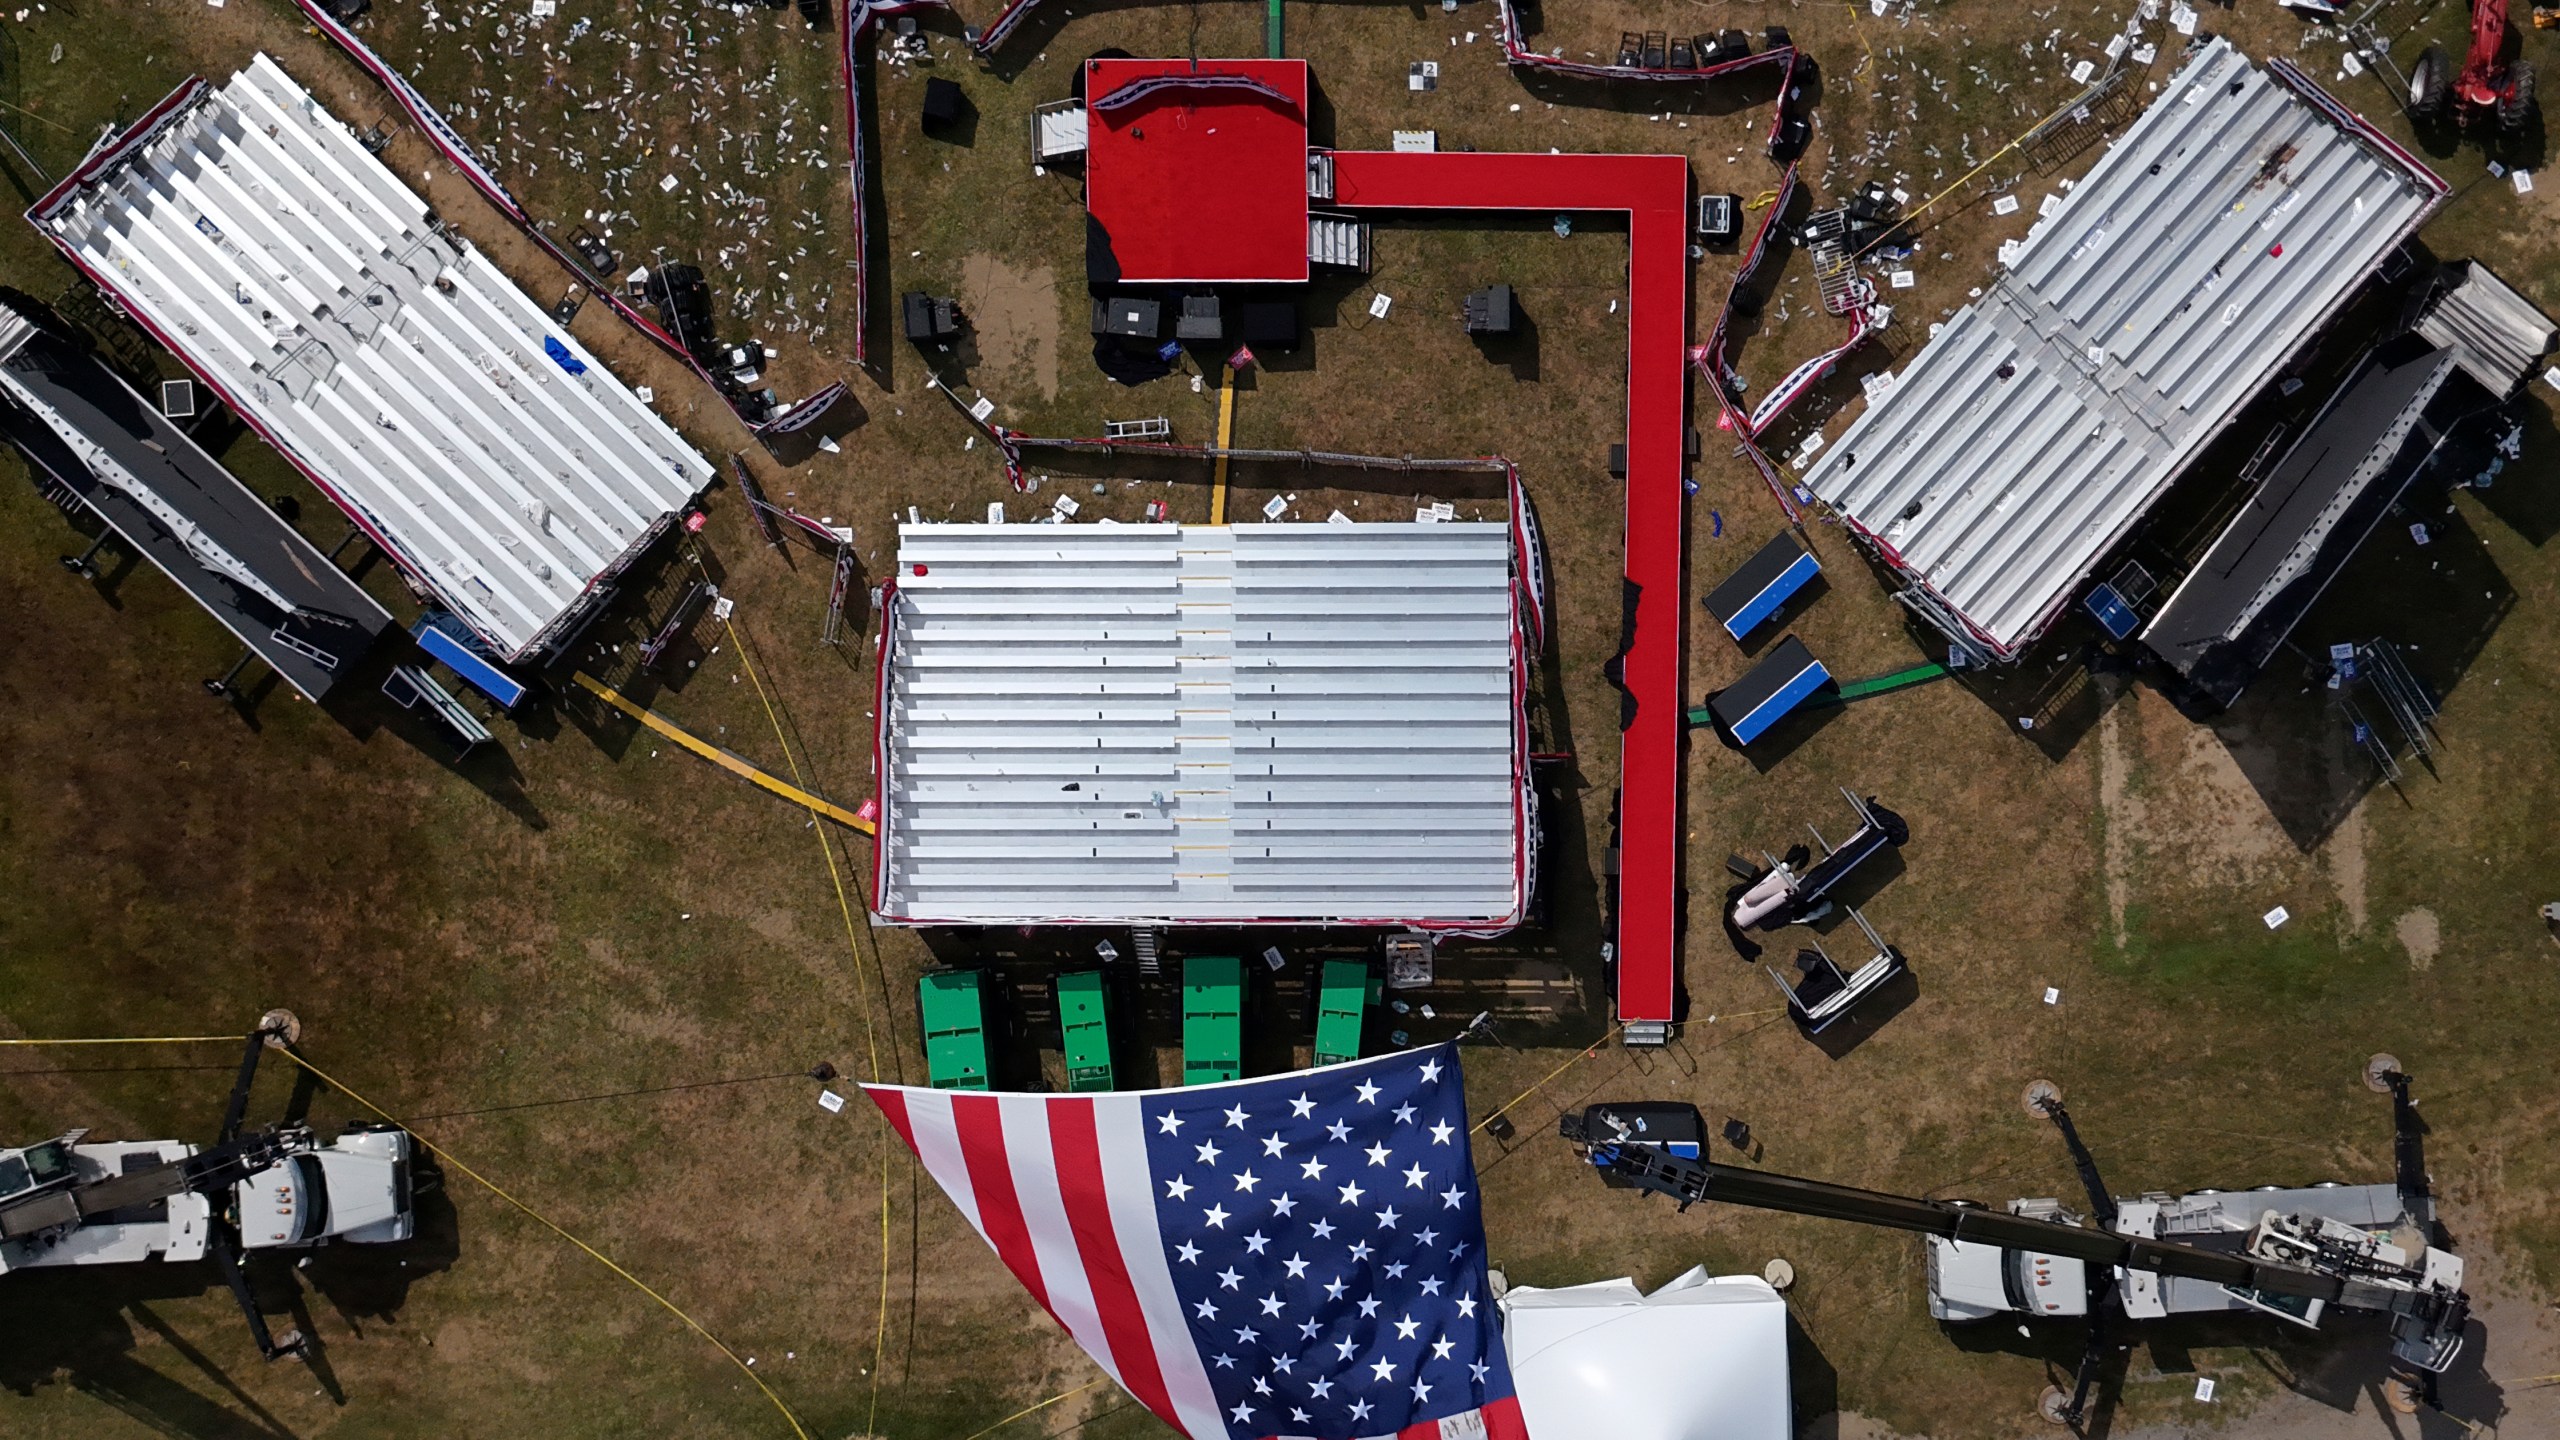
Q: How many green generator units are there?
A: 4